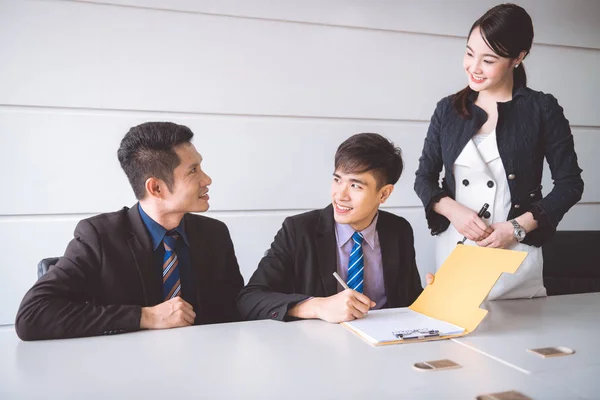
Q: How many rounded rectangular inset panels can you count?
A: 3